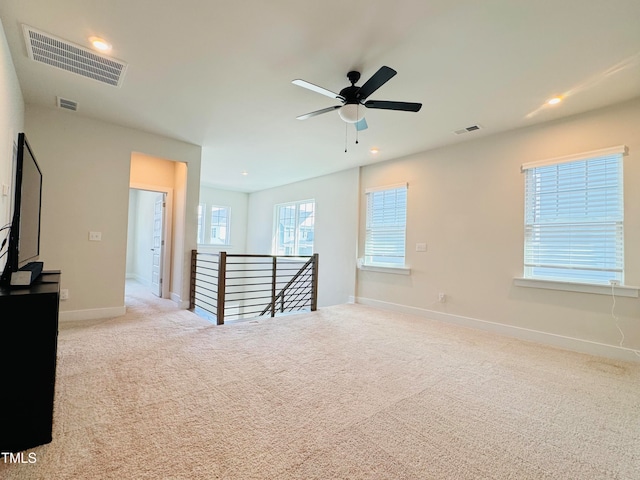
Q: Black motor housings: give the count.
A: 1